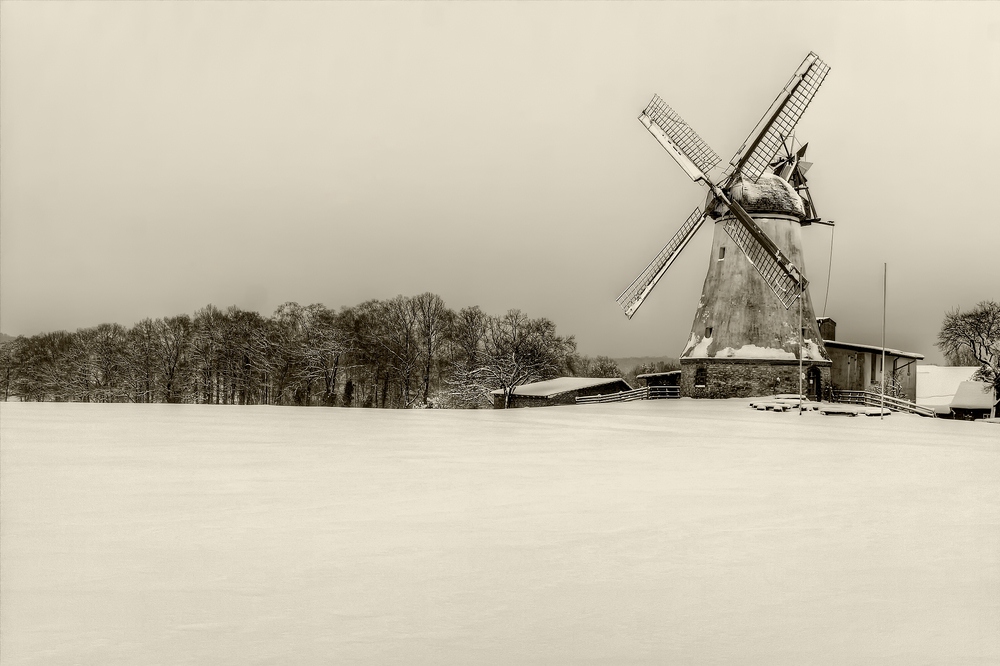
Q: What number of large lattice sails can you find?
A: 4